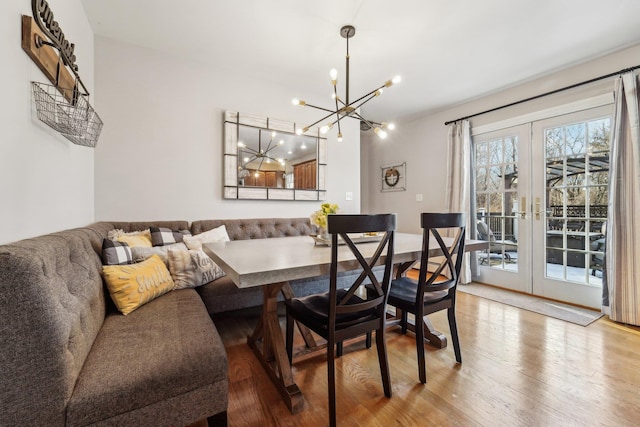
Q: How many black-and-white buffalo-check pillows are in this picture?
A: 2